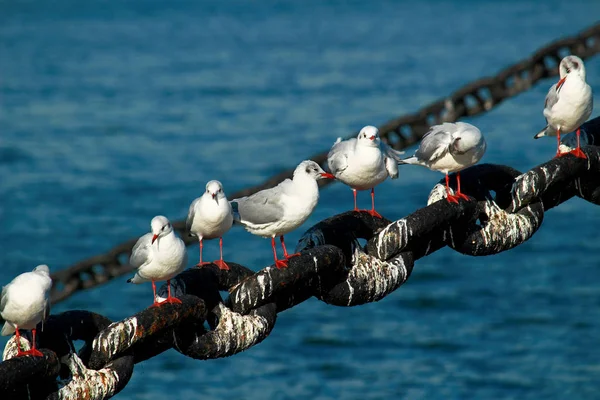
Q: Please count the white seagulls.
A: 7